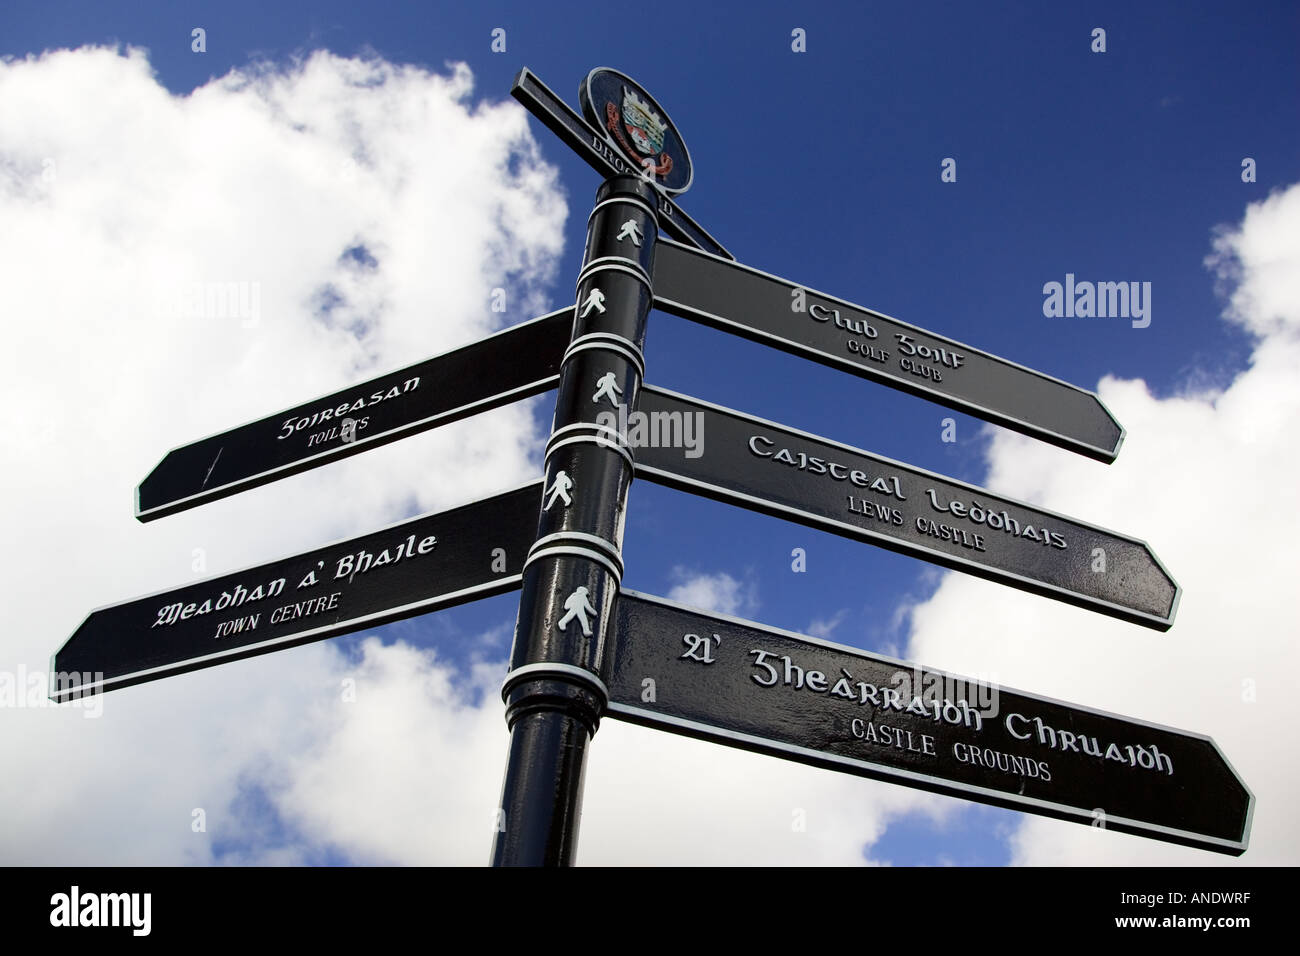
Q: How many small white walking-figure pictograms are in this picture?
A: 5